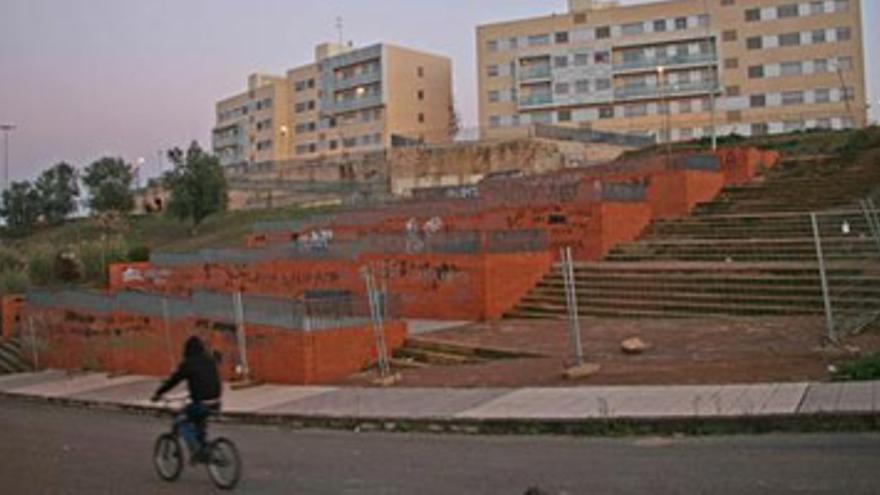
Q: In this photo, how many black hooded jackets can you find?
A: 1